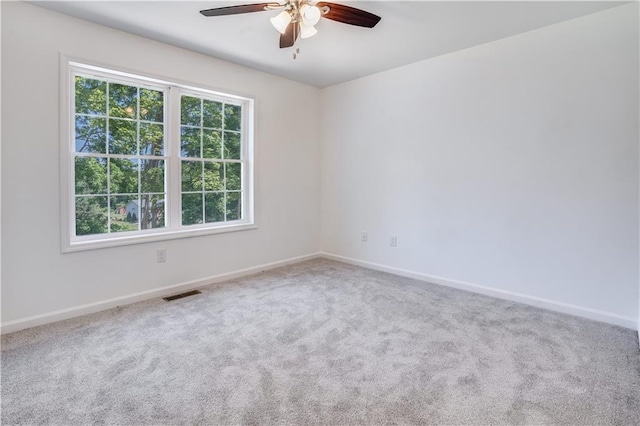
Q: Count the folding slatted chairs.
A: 0